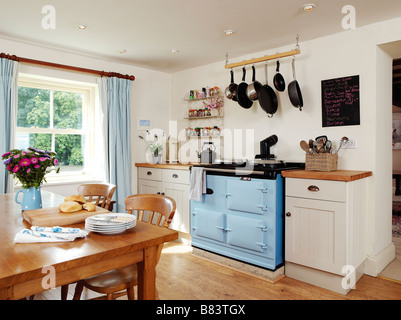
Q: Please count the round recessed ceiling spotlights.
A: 5